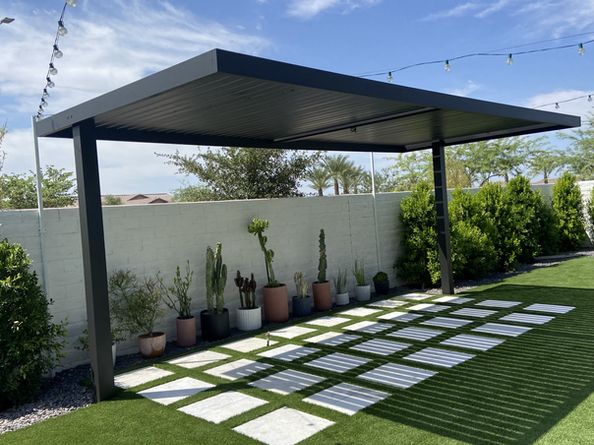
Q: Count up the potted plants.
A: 11